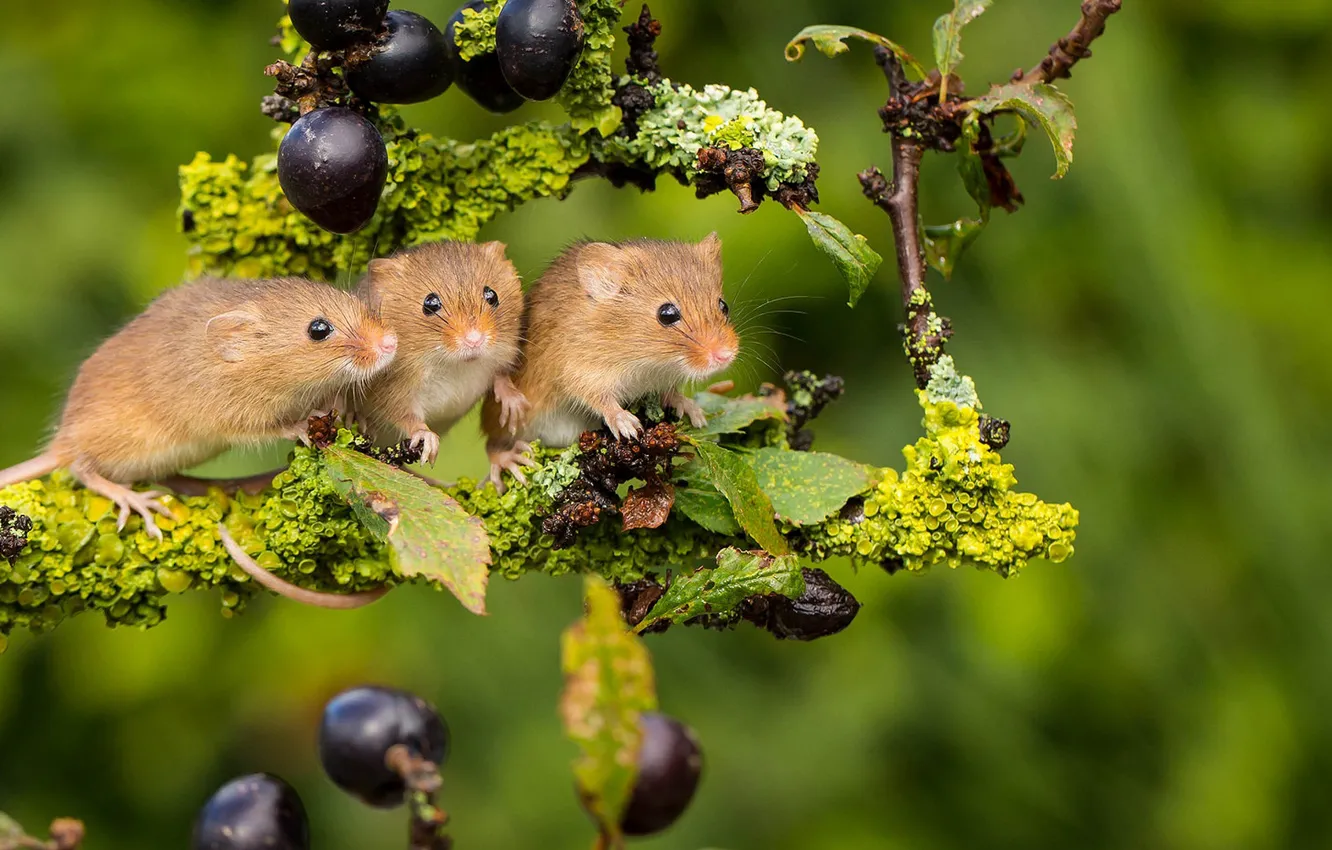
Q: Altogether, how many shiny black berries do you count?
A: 8